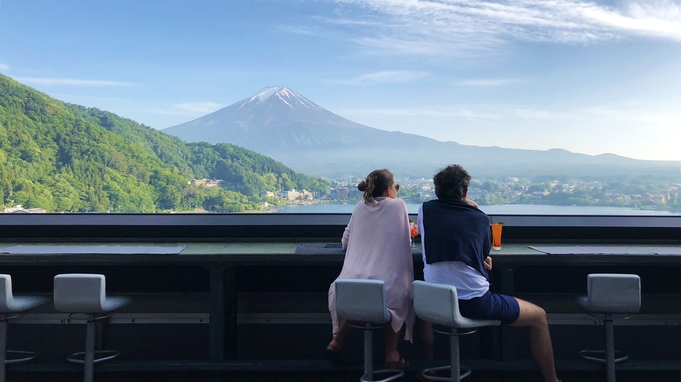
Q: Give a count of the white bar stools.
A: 5